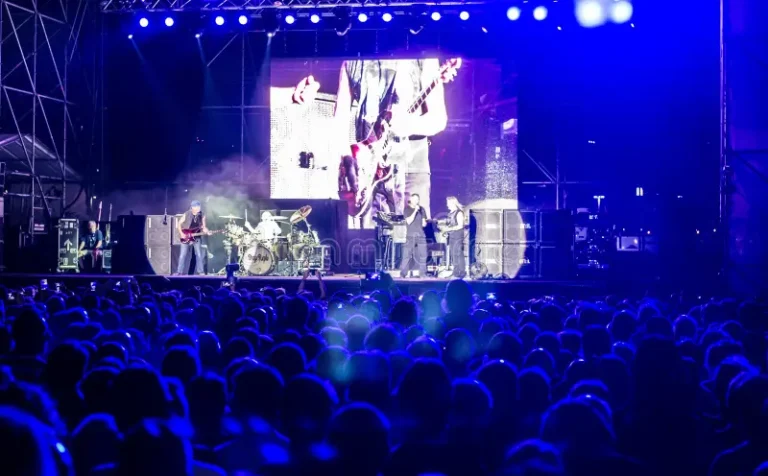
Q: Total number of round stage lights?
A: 14